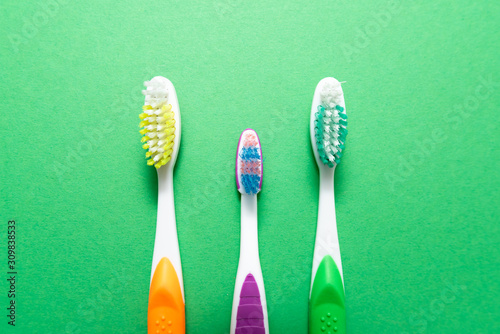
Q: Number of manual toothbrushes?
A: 3